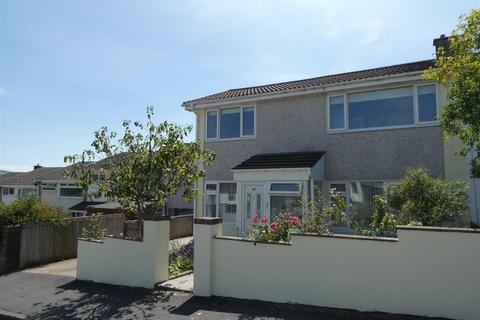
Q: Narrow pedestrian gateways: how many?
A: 1